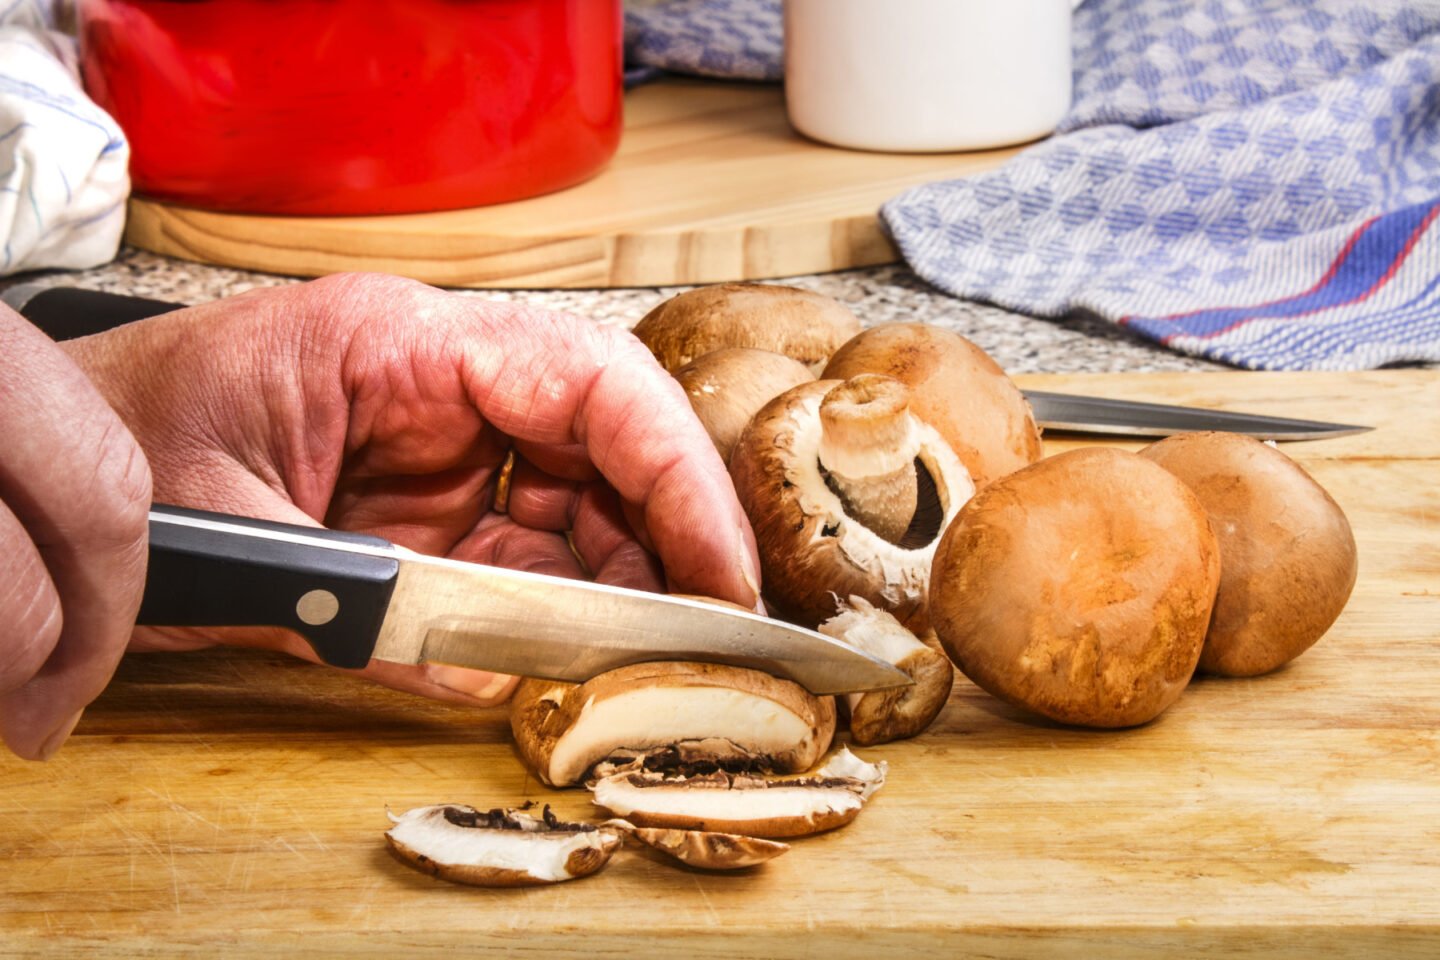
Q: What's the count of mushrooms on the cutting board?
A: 7